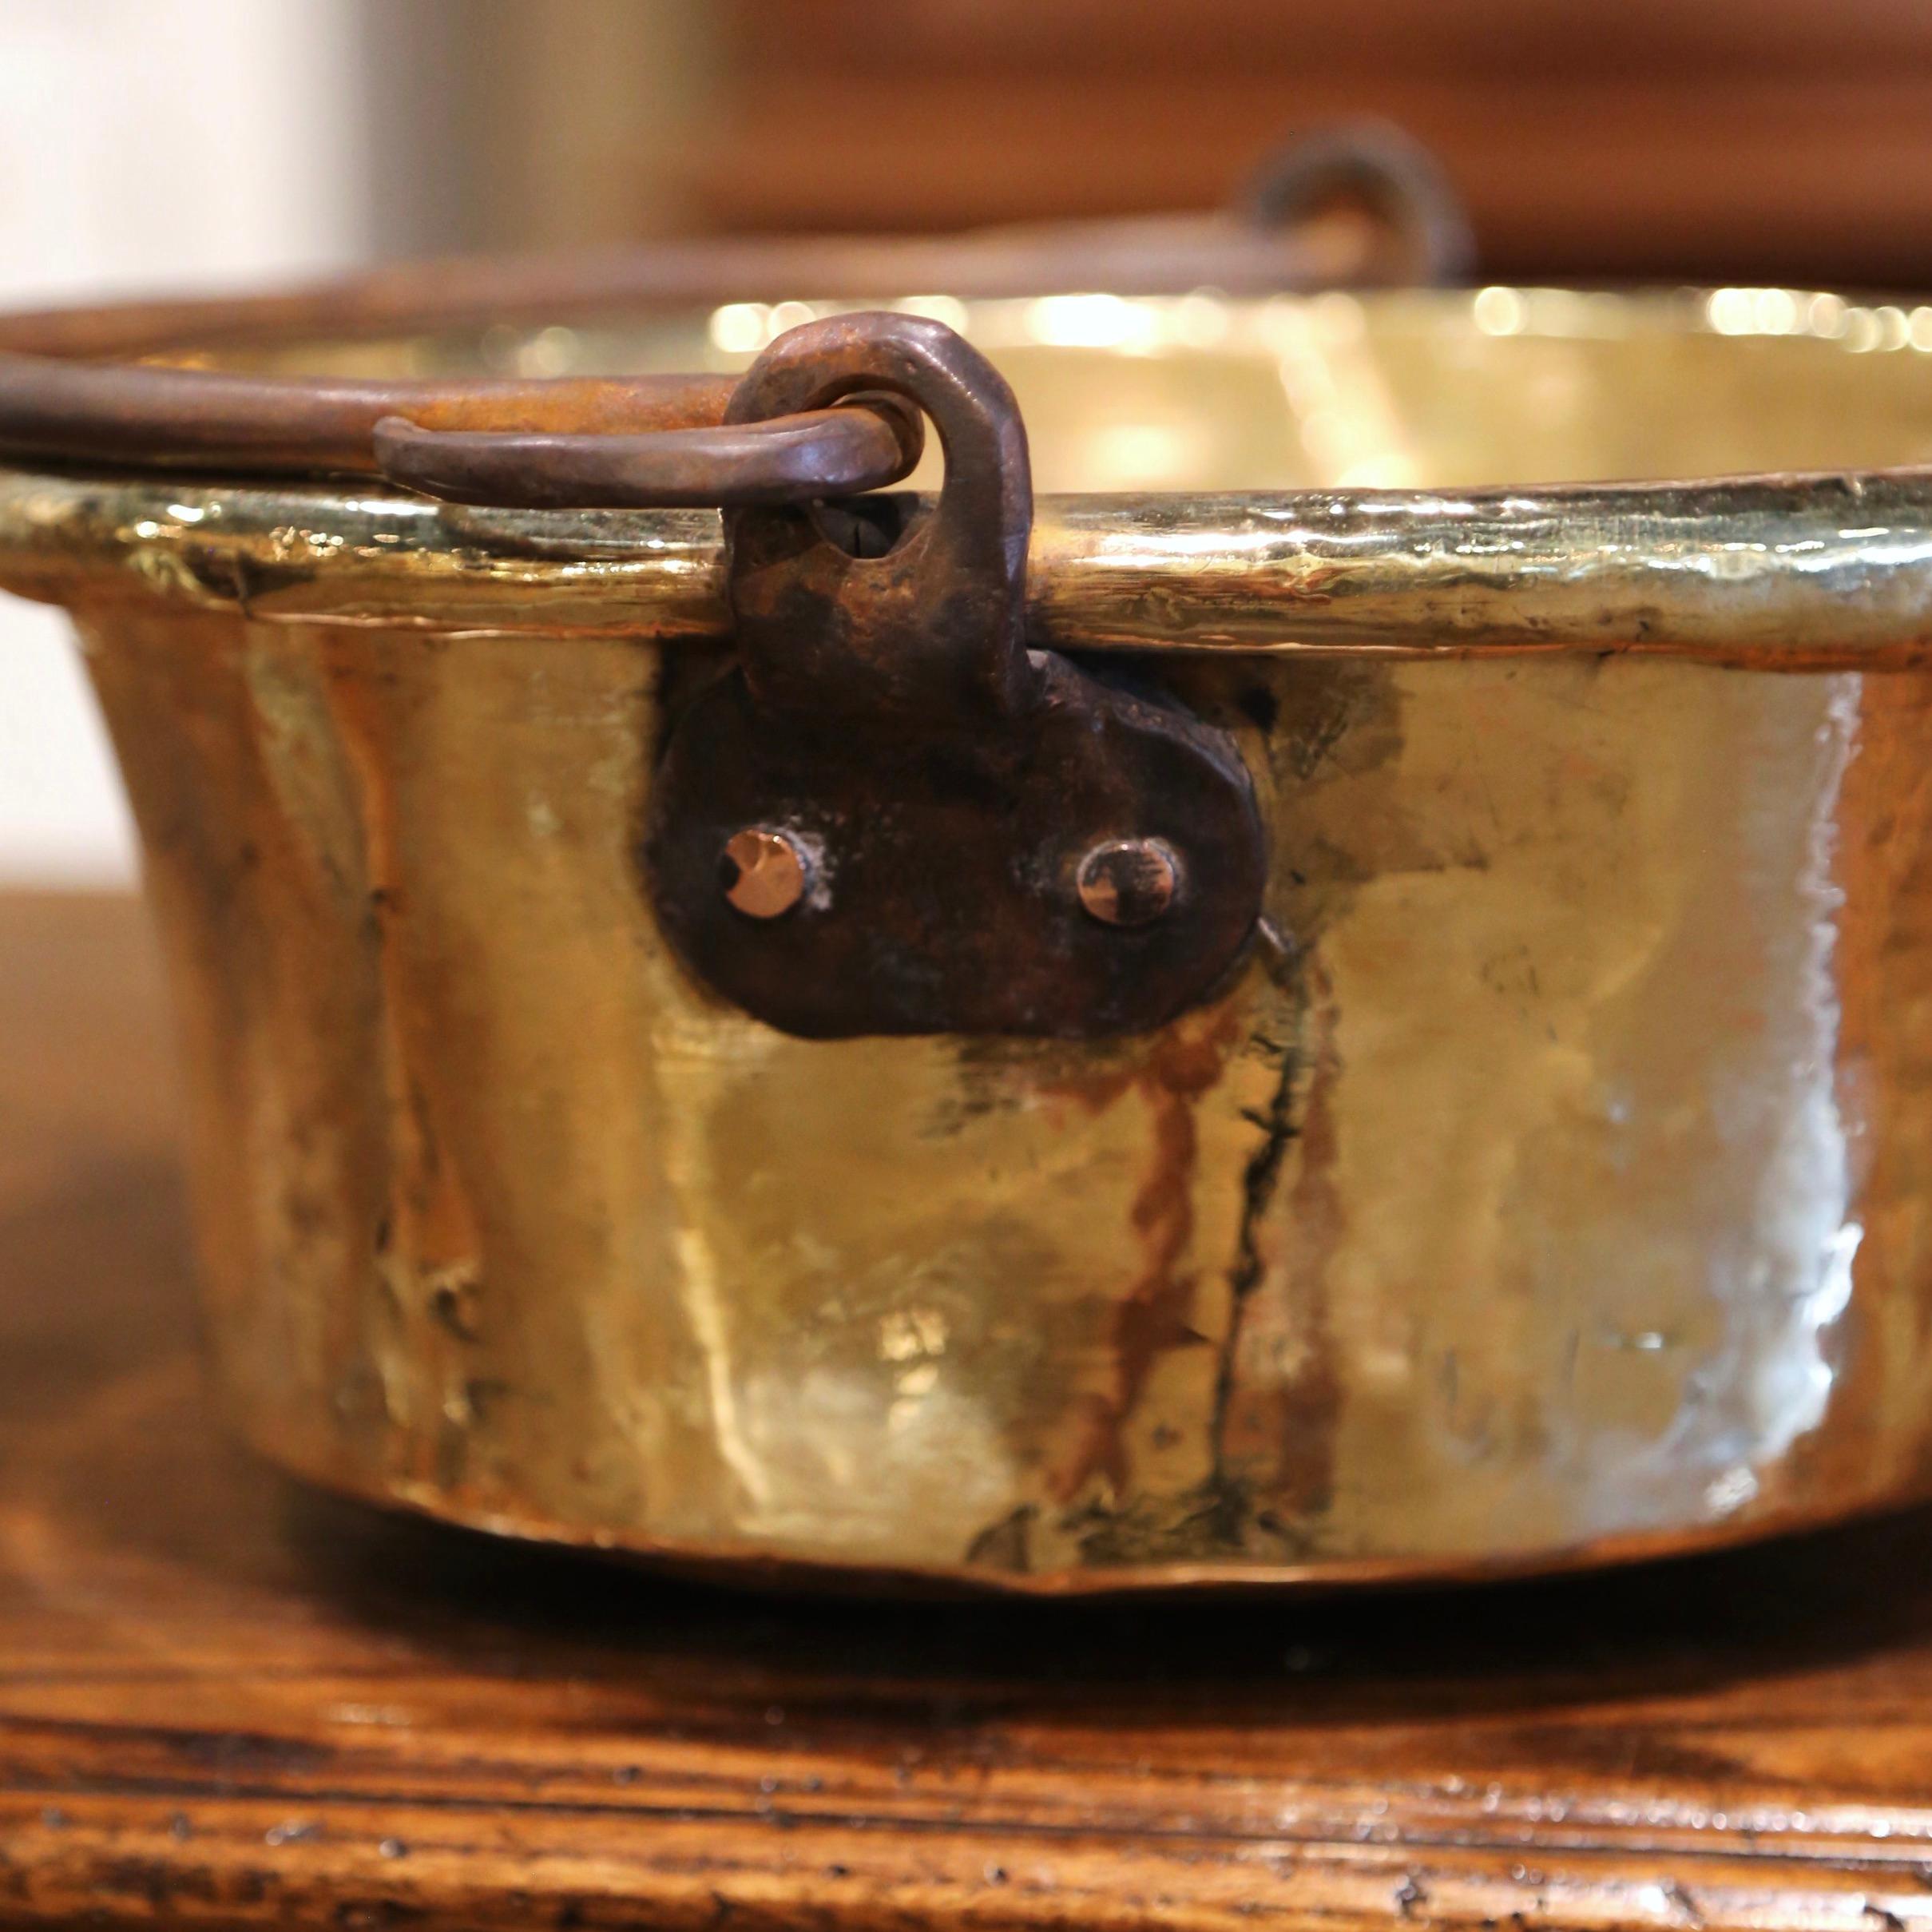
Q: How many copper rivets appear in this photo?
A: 2